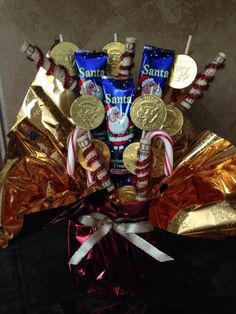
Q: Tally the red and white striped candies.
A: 2